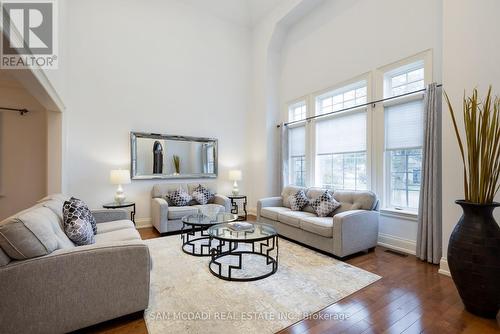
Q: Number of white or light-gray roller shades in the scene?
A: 3